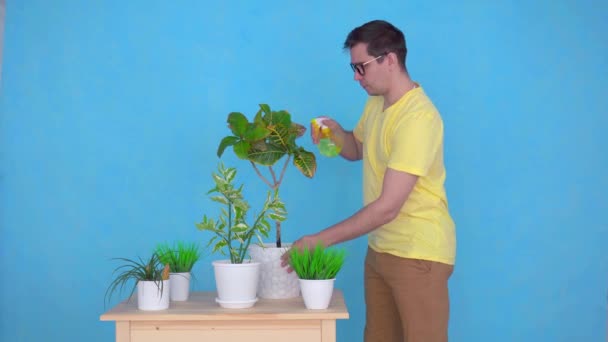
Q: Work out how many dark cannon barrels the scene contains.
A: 0